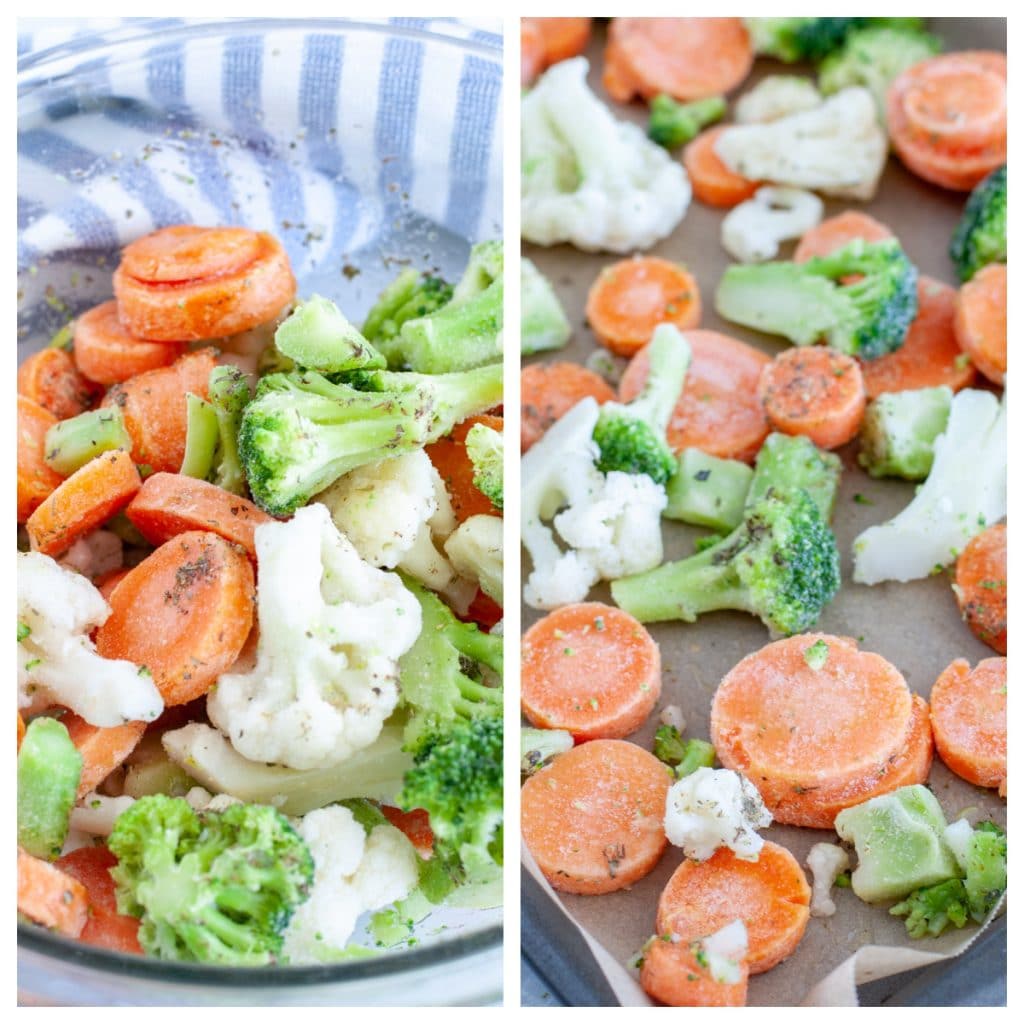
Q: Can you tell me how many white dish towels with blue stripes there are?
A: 1